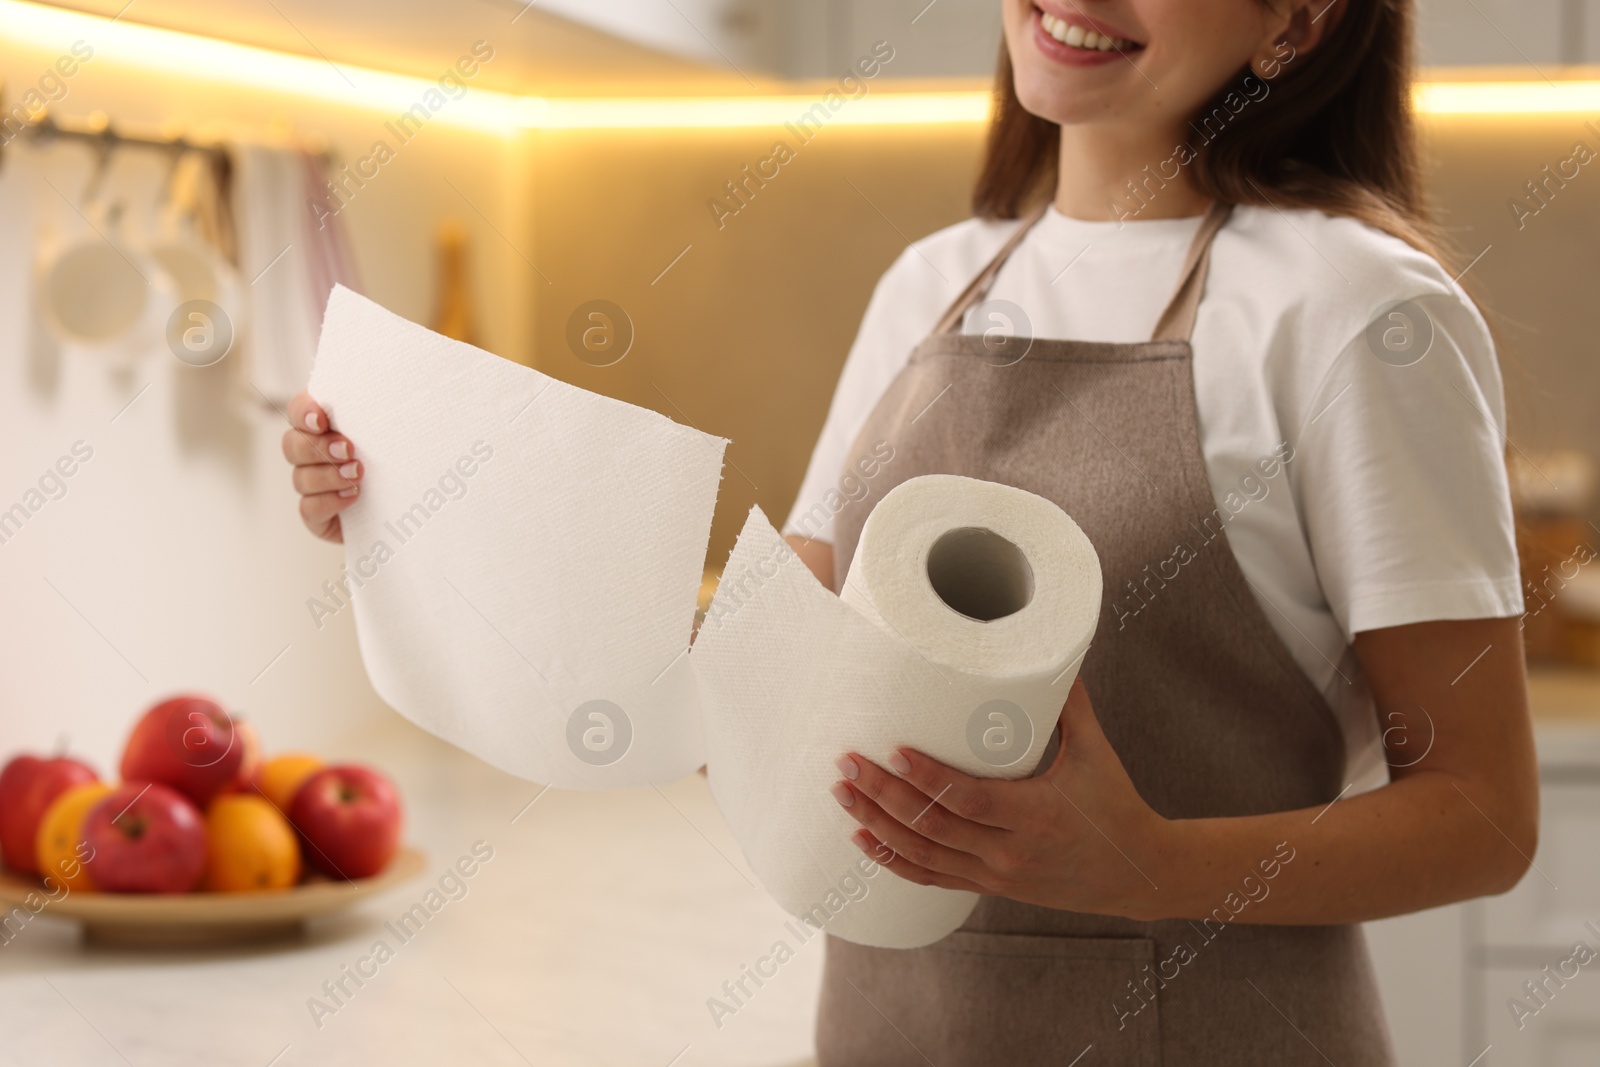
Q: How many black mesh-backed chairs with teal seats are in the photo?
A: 0